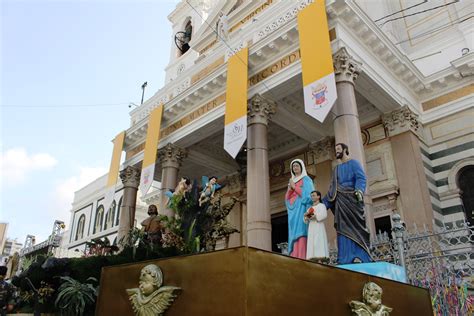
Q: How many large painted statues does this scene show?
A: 3